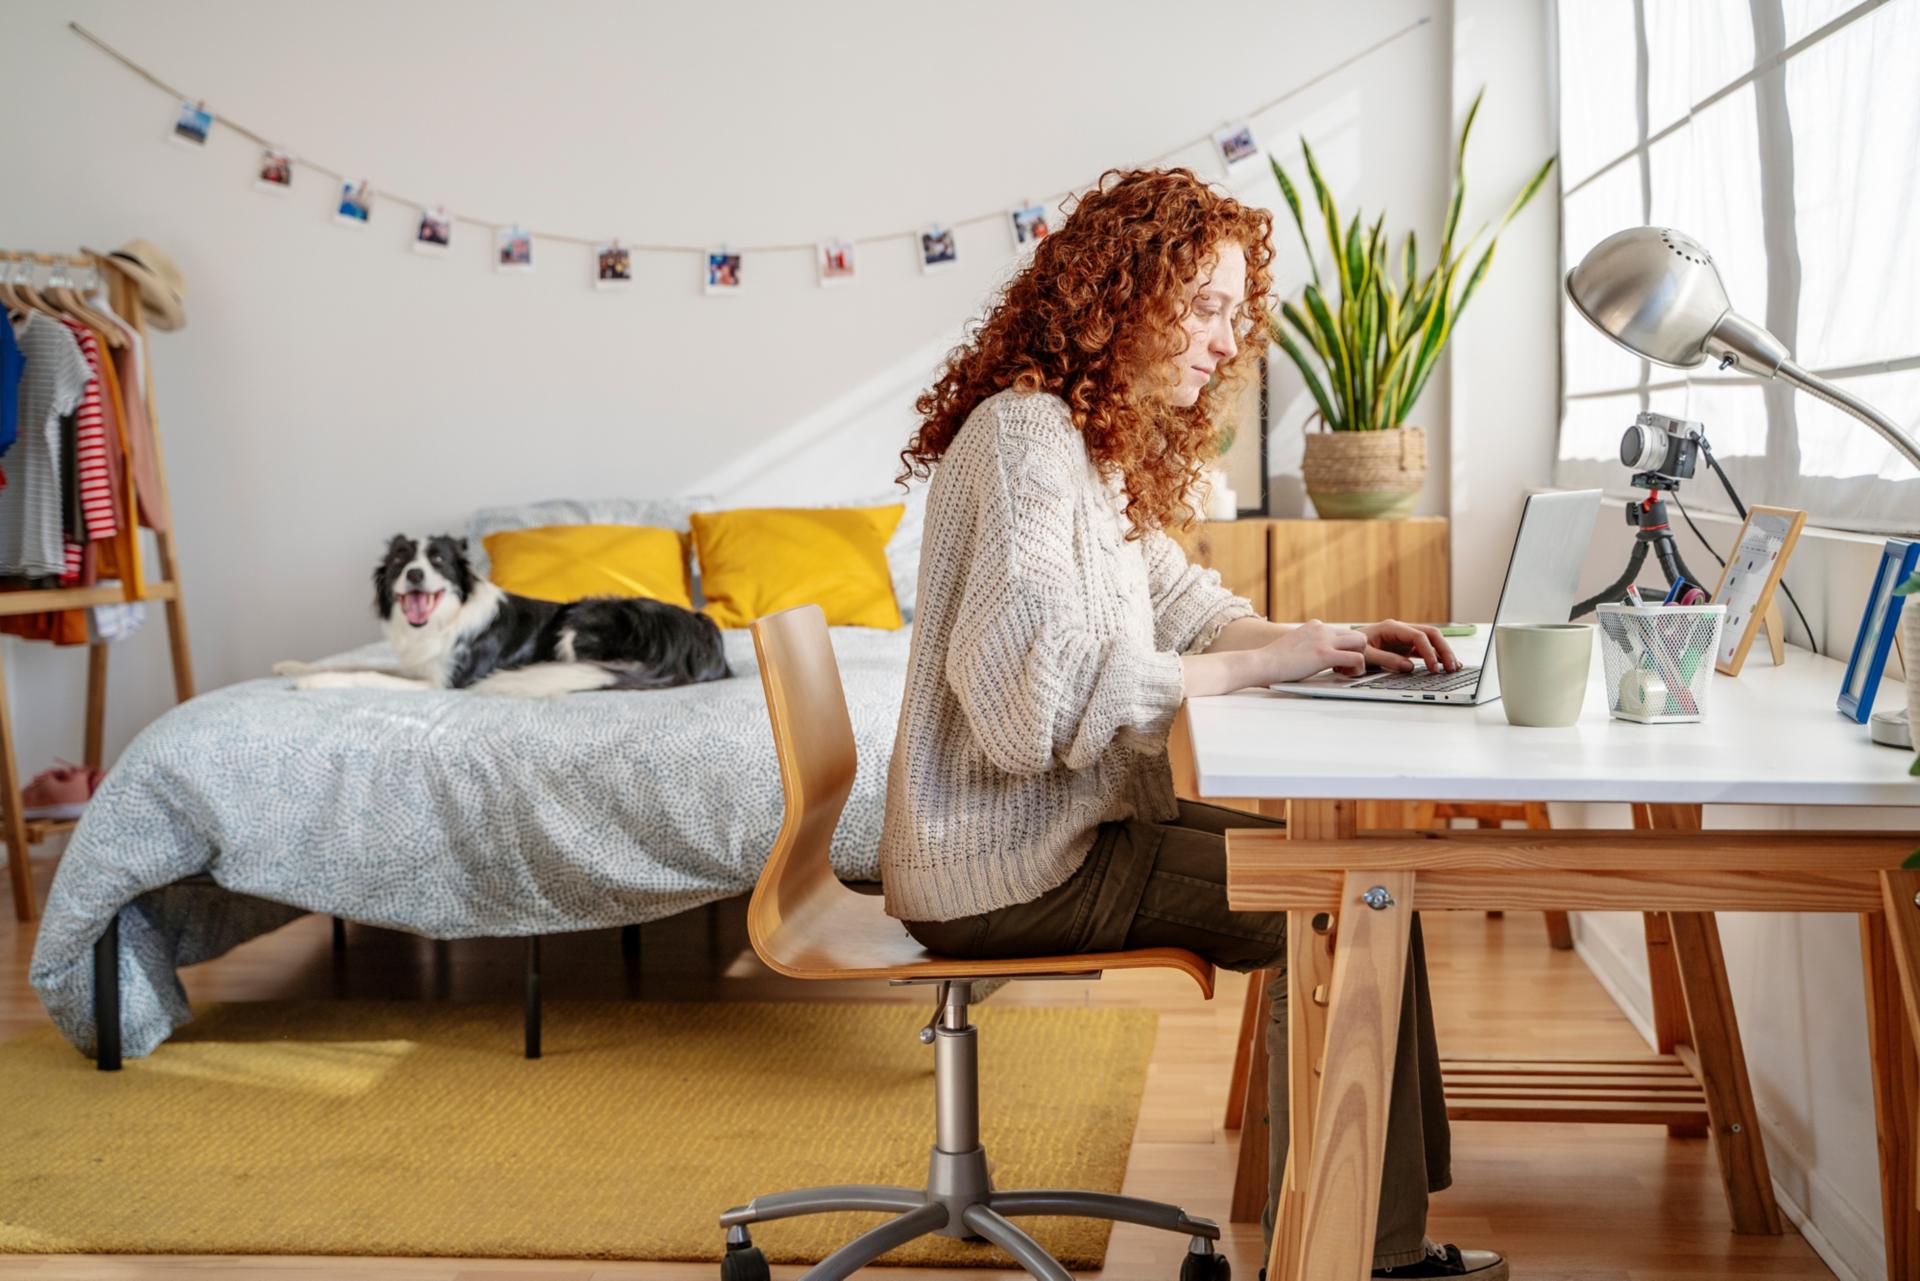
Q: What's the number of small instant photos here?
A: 11